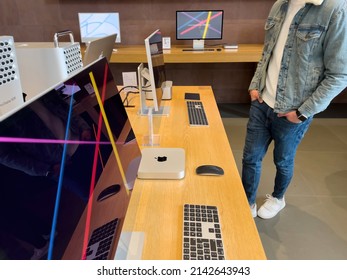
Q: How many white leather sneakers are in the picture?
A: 2